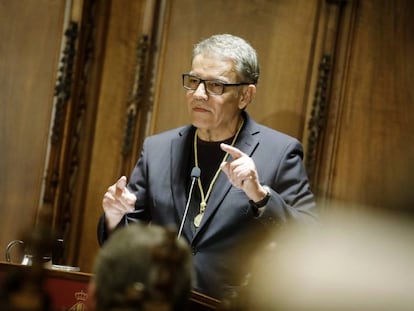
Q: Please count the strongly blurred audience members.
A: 2